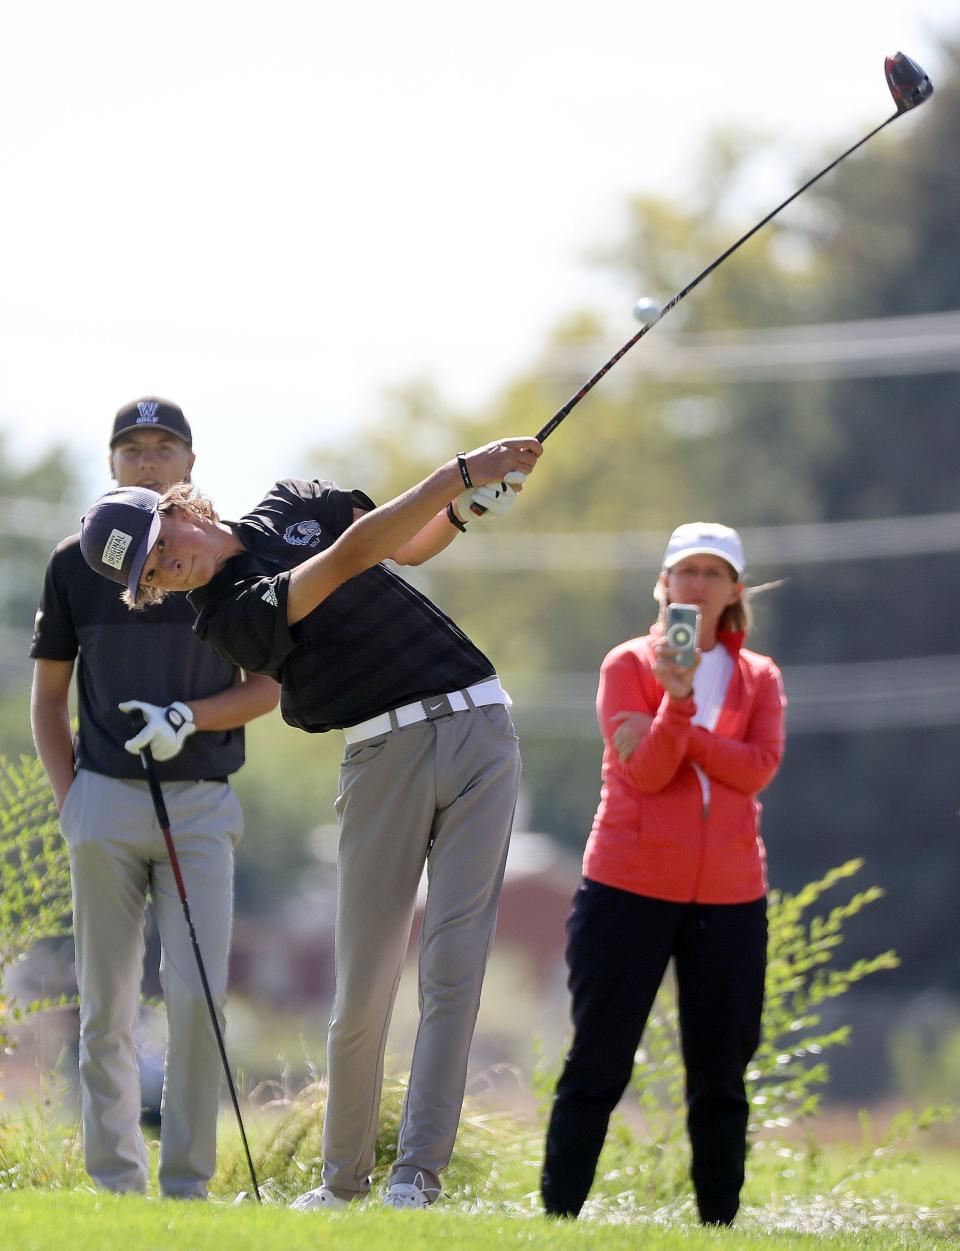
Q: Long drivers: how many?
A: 2